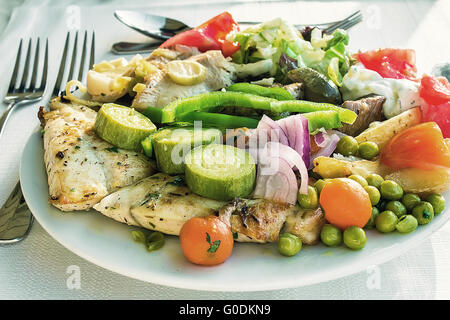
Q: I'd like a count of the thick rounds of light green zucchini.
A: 3